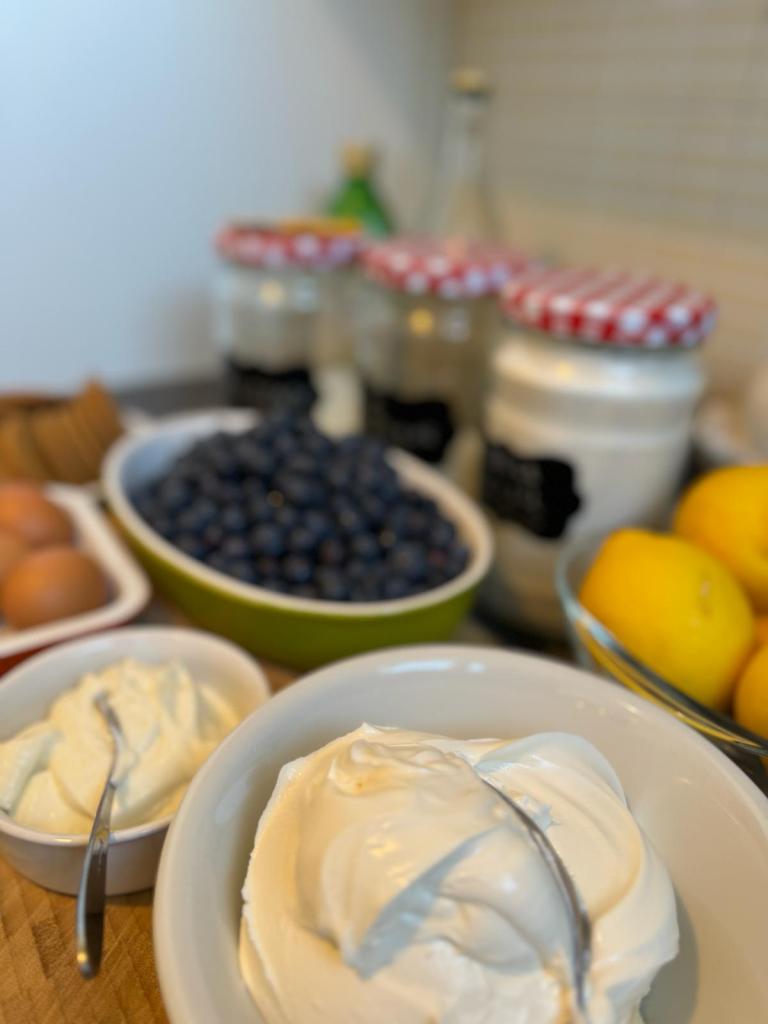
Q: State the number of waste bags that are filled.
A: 0